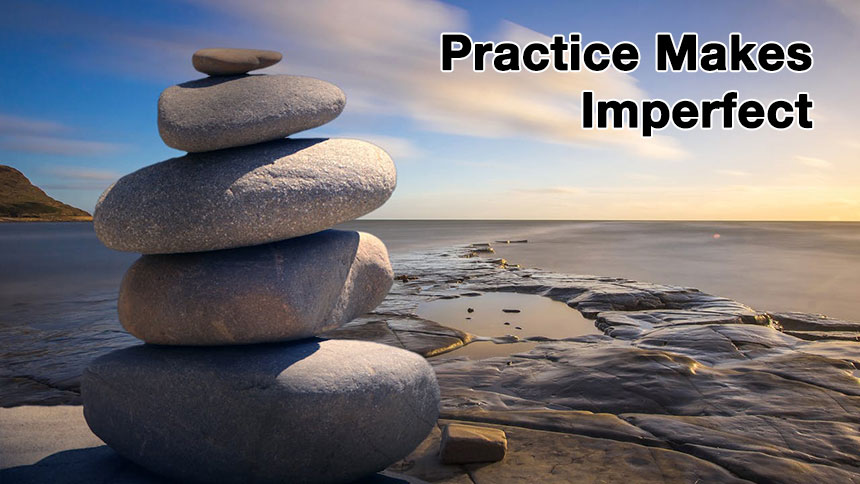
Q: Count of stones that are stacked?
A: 5